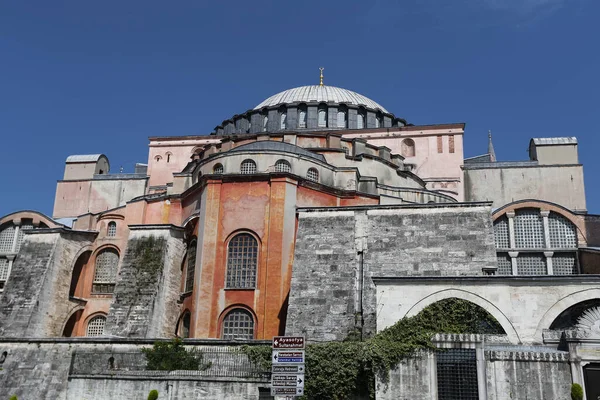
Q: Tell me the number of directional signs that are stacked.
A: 5